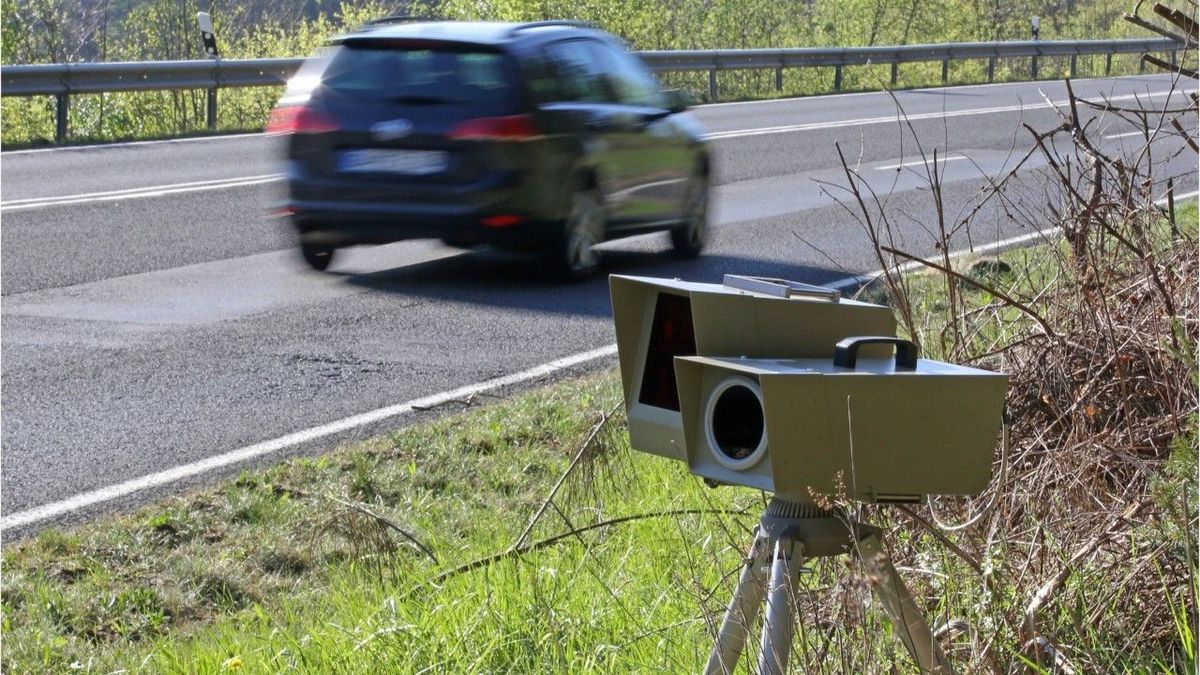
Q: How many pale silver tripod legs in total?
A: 3